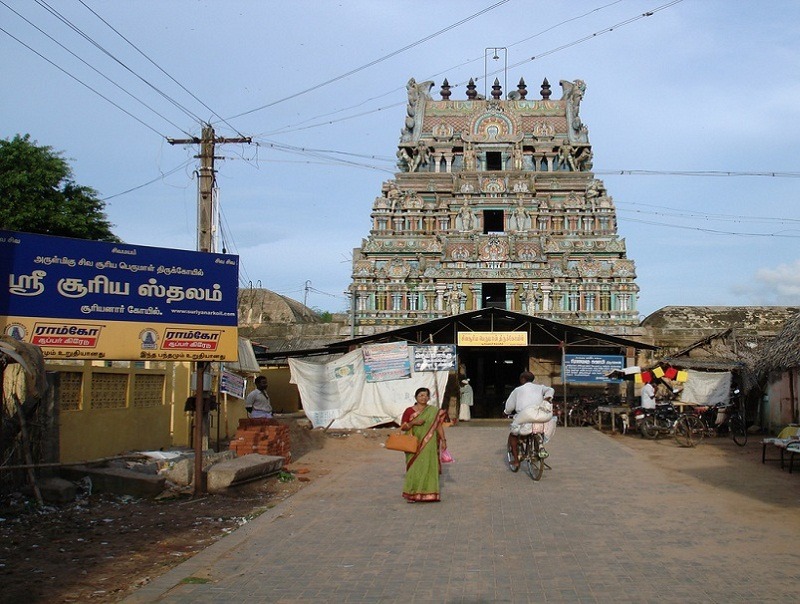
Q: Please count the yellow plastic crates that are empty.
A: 0